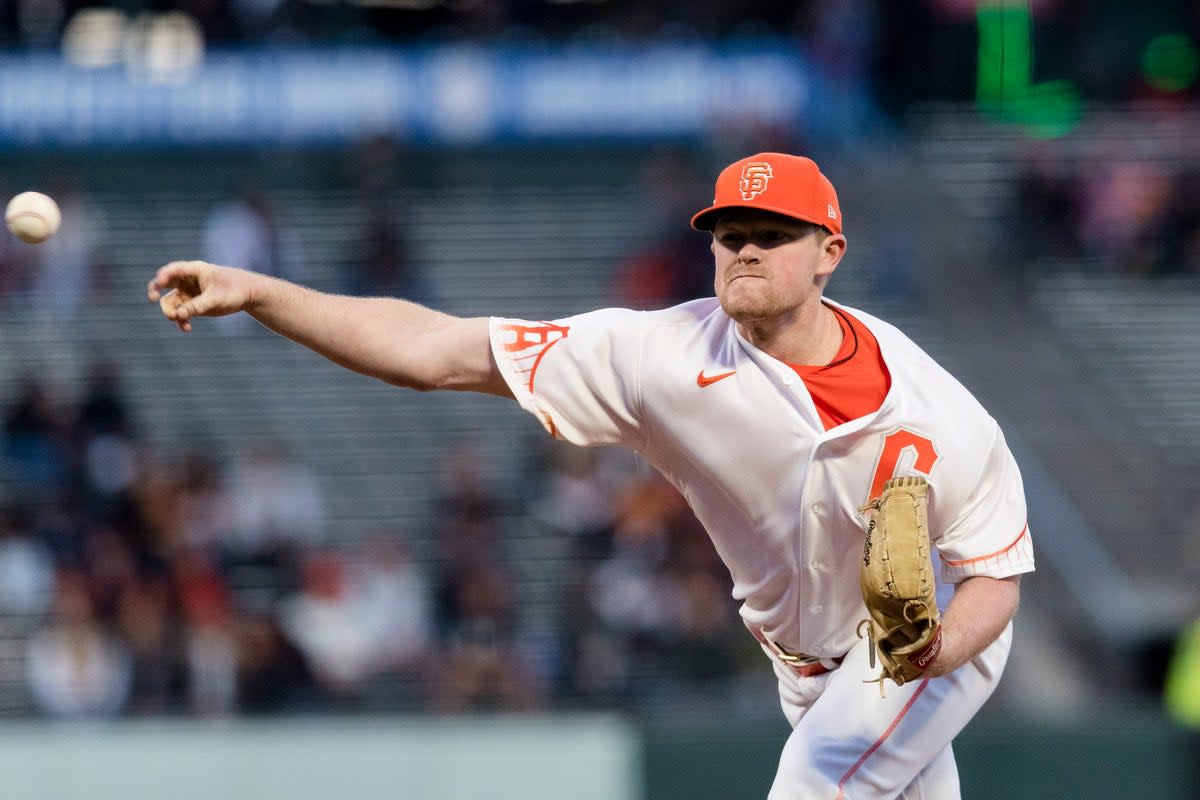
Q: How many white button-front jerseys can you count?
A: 1